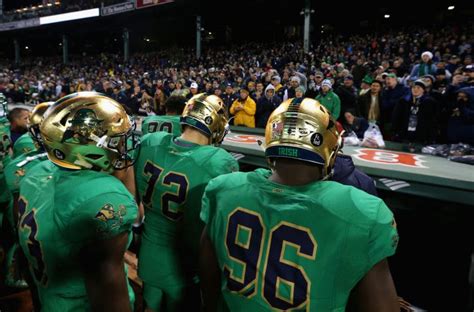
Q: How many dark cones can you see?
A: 0